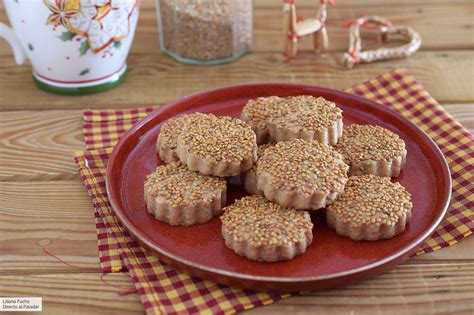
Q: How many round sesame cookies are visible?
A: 10